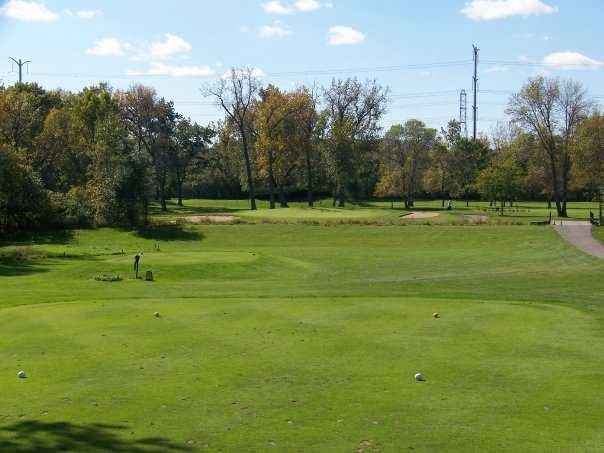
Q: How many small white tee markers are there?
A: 2